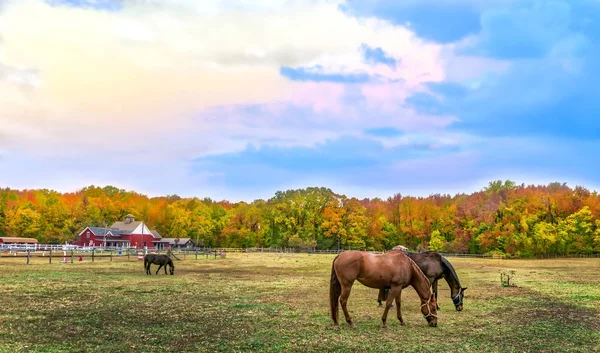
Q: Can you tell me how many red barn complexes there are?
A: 1